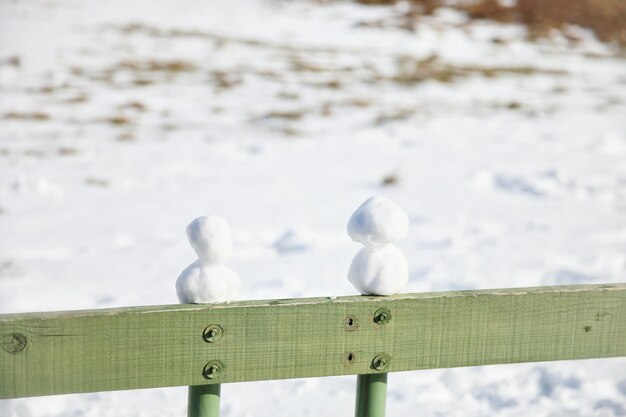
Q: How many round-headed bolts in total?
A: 4